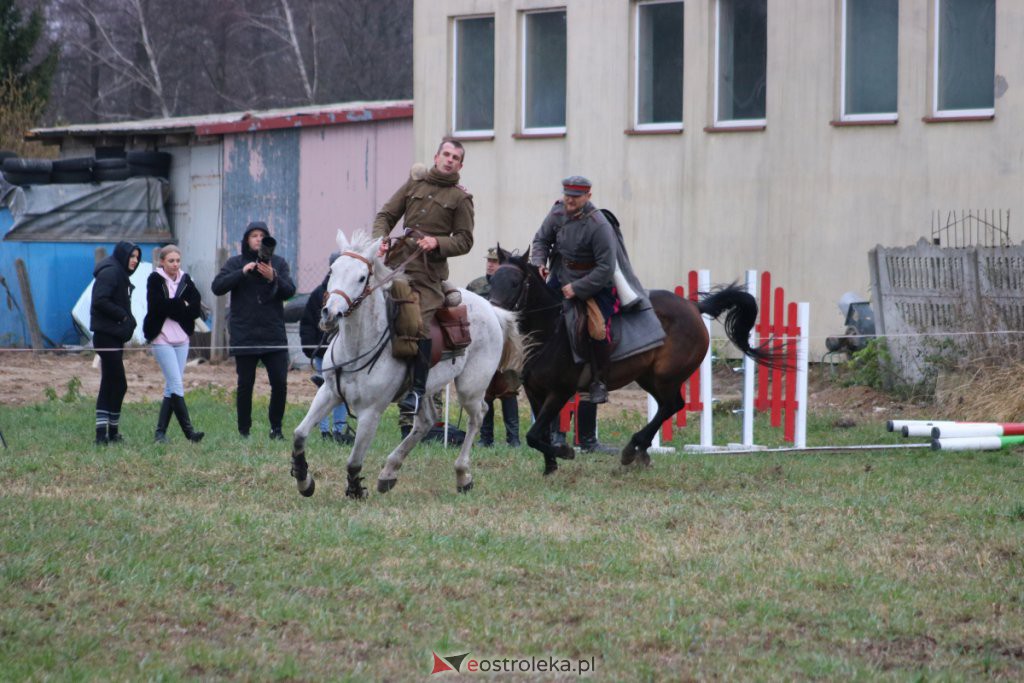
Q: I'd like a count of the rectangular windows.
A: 6